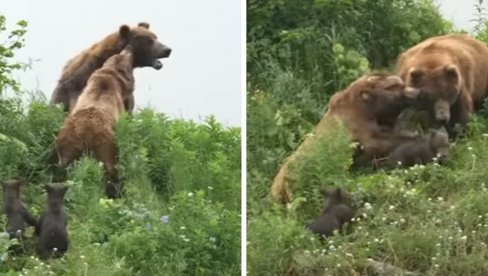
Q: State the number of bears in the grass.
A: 8